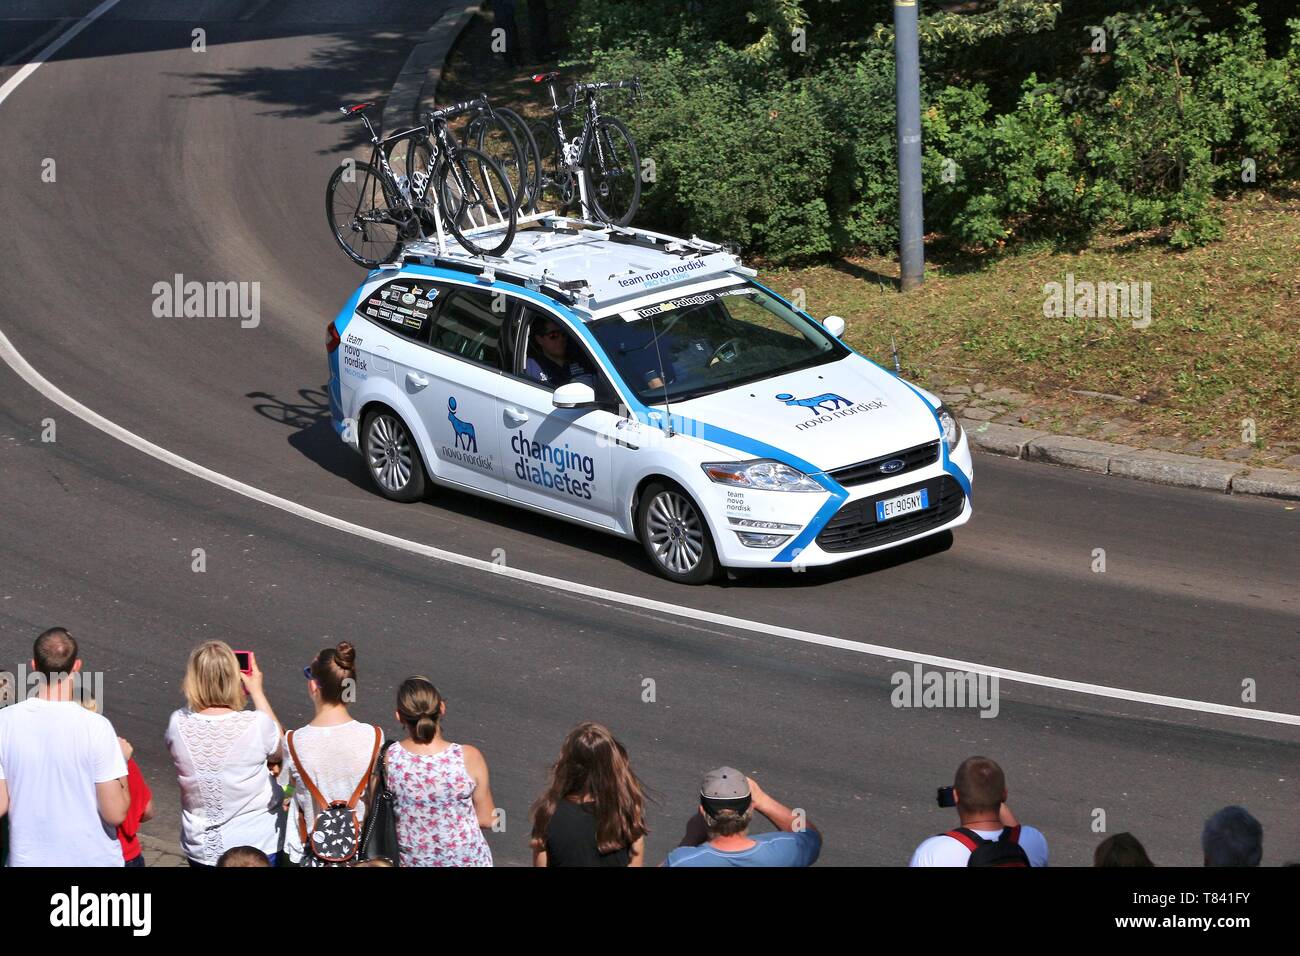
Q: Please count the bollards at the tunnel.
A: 0